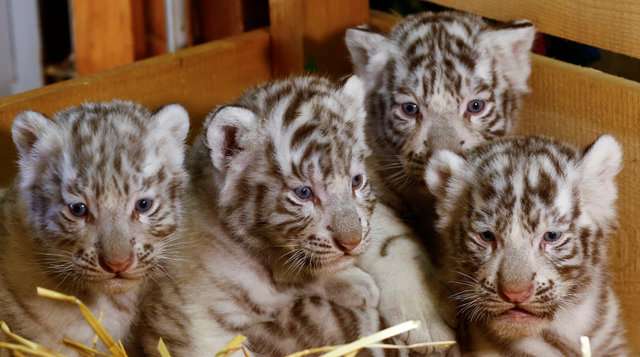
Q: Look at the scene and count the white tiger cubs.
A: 4